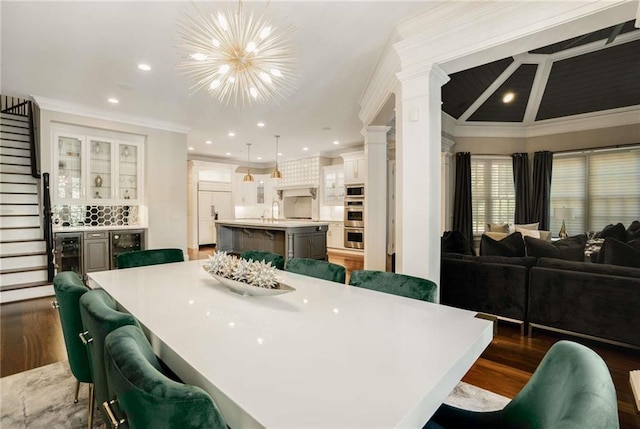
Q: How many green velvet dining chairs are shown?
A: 8